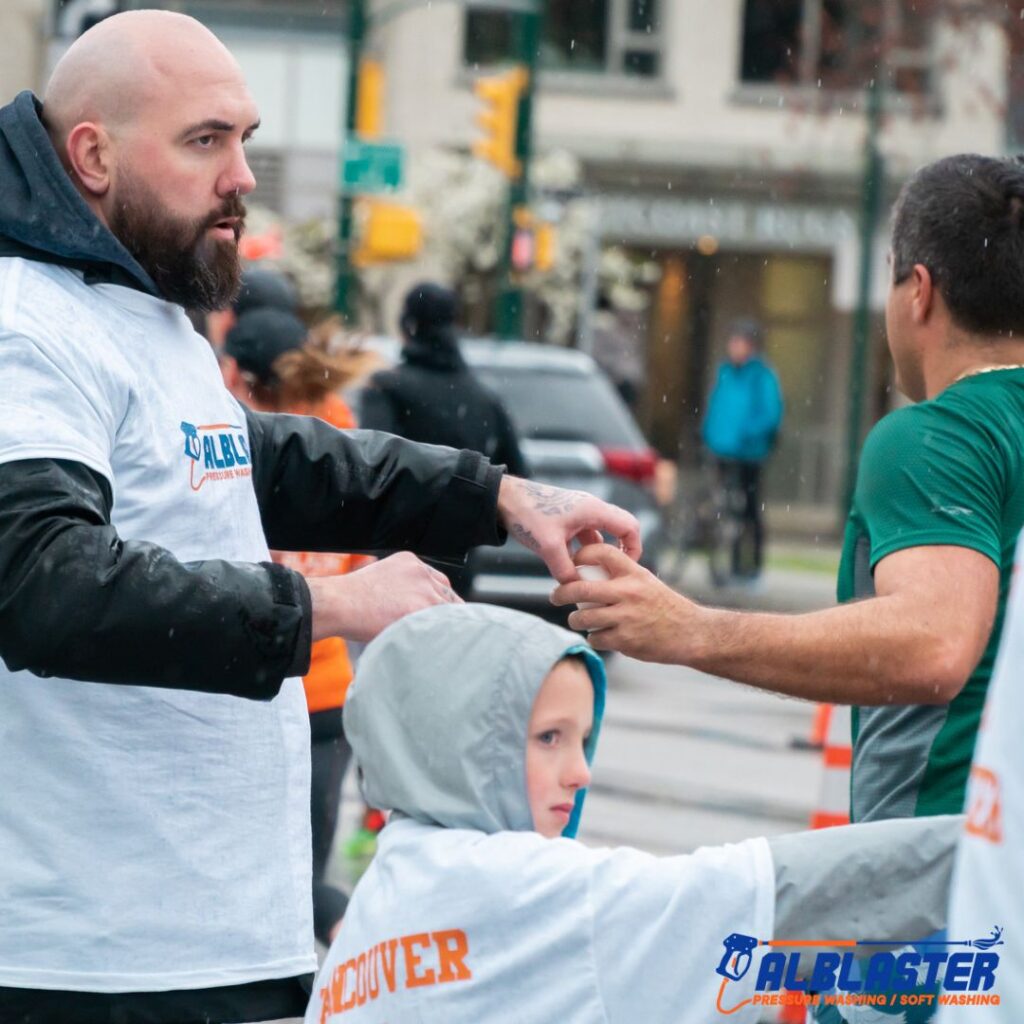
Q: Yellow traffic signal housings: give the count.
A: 4